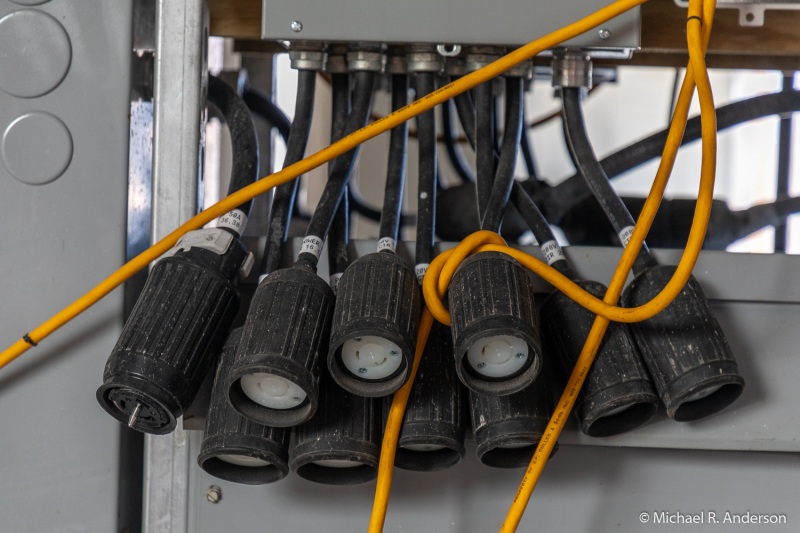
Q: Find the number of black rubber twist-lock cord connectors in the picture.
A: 10